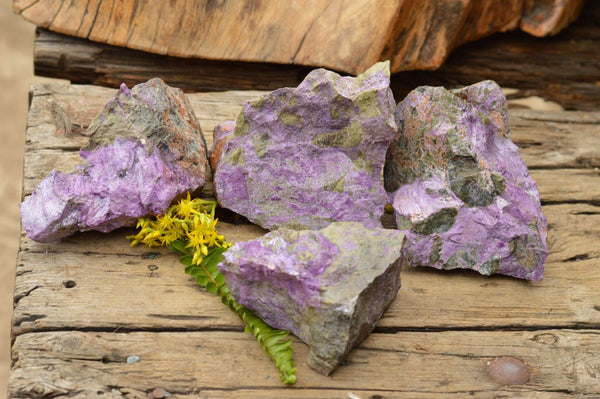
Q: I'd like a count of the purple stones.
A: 4